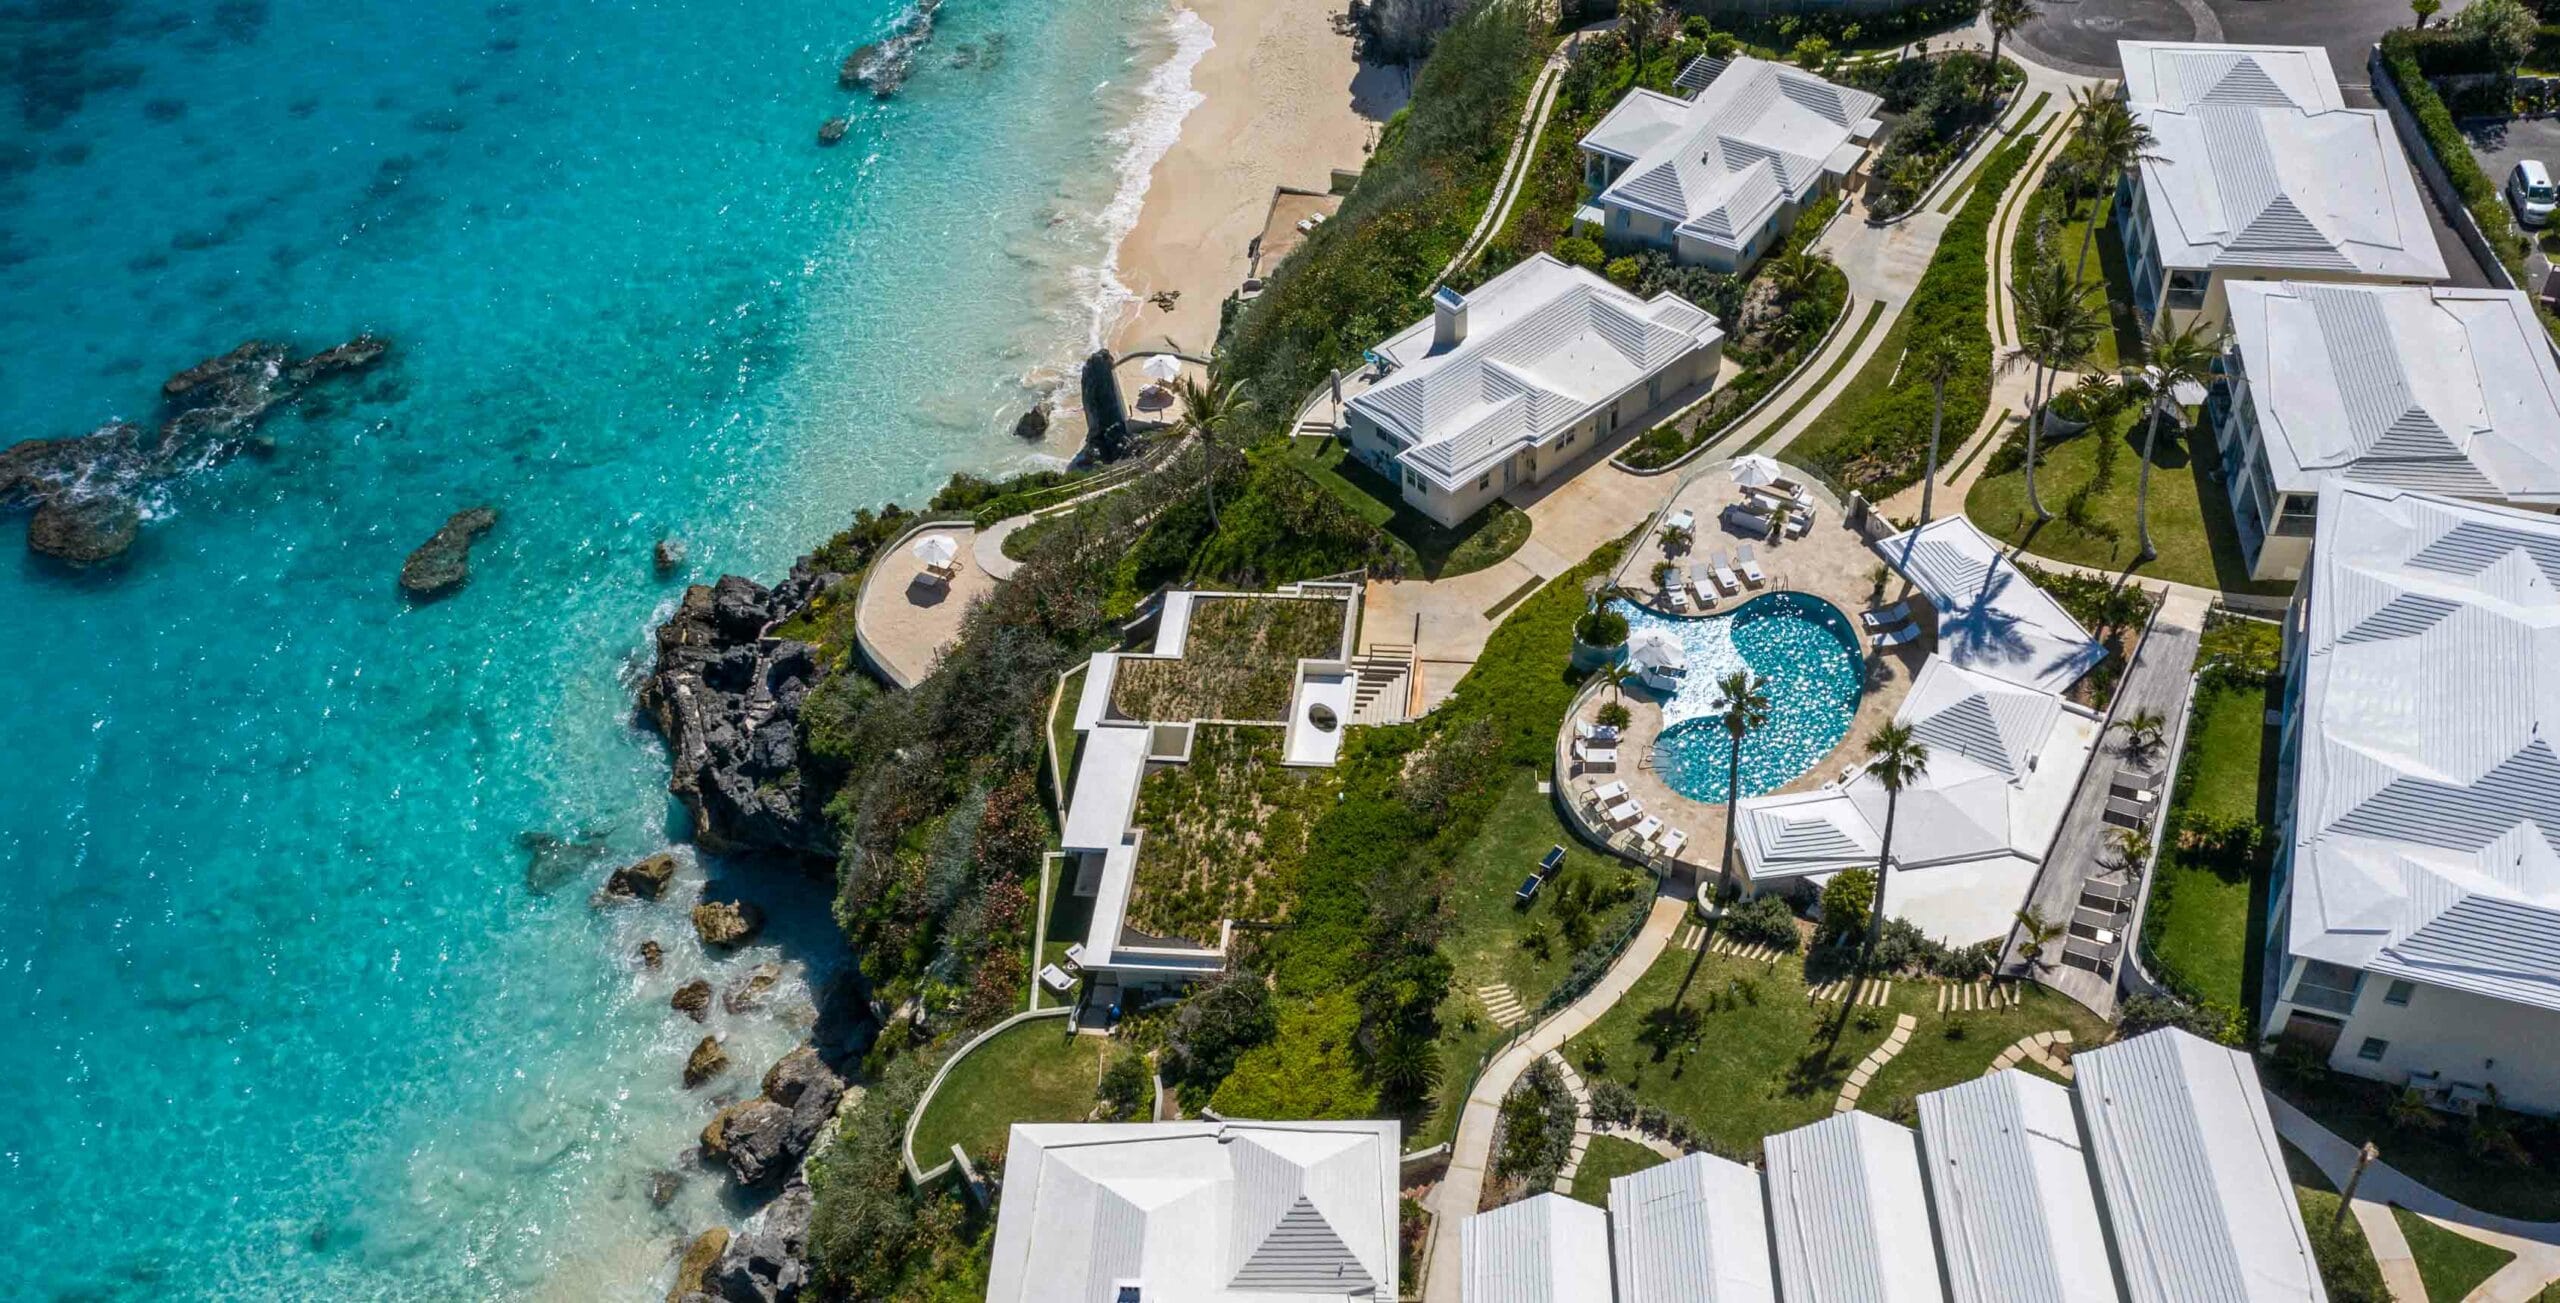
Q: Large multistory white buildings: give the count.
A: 3